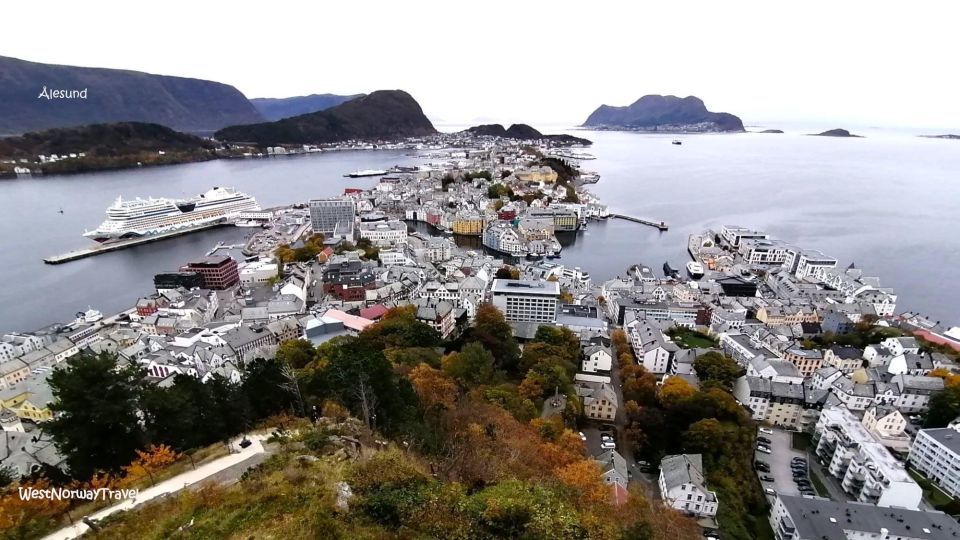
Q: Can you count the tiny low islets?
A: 3